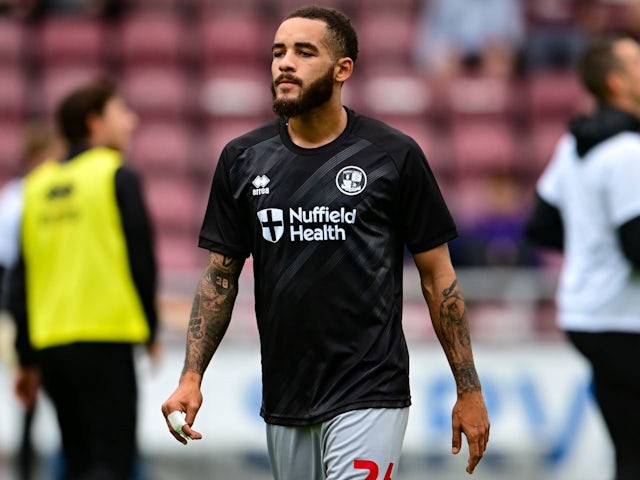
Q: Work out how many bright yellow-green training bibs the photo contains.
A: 1